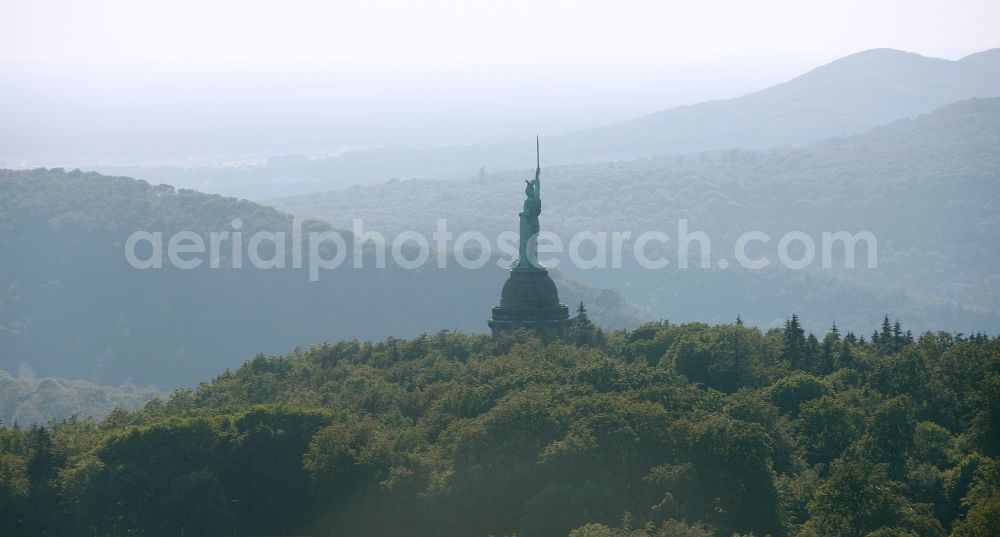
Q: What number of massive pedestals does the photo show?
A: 1